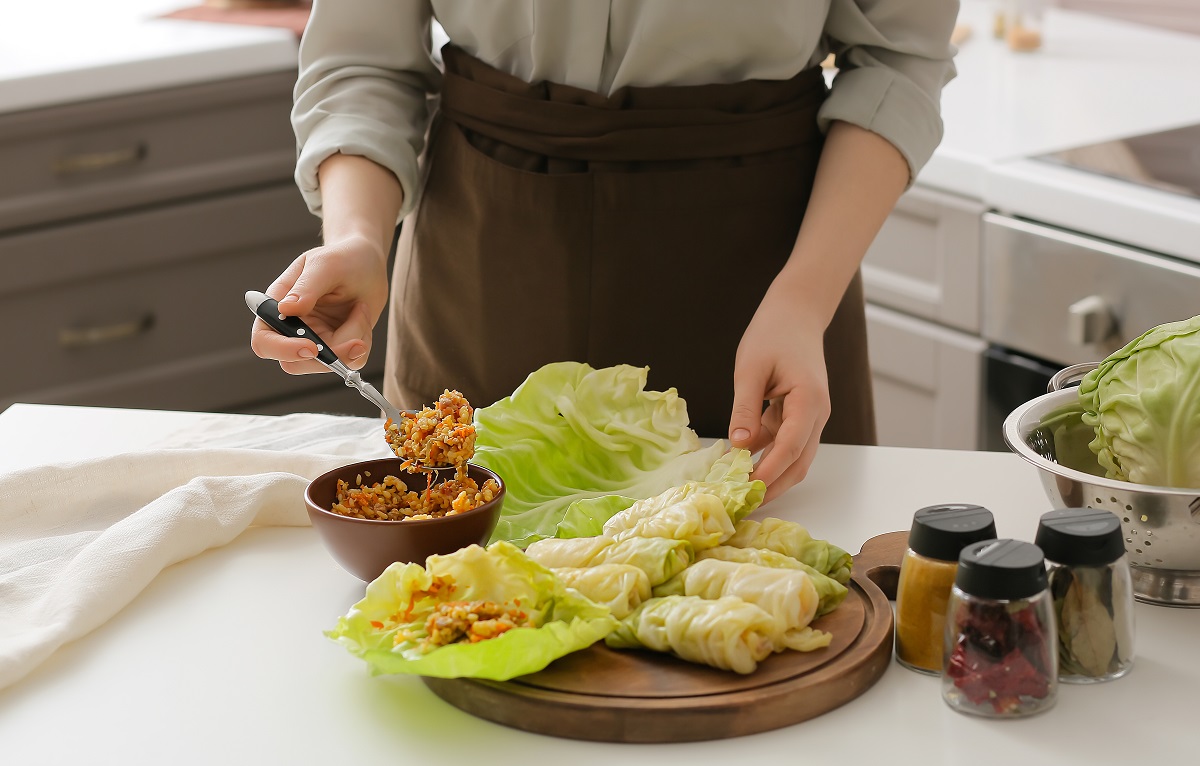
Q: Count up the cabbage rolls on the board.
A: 8